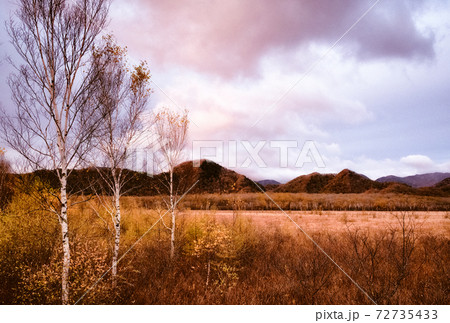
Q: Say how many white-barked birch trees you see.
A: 3